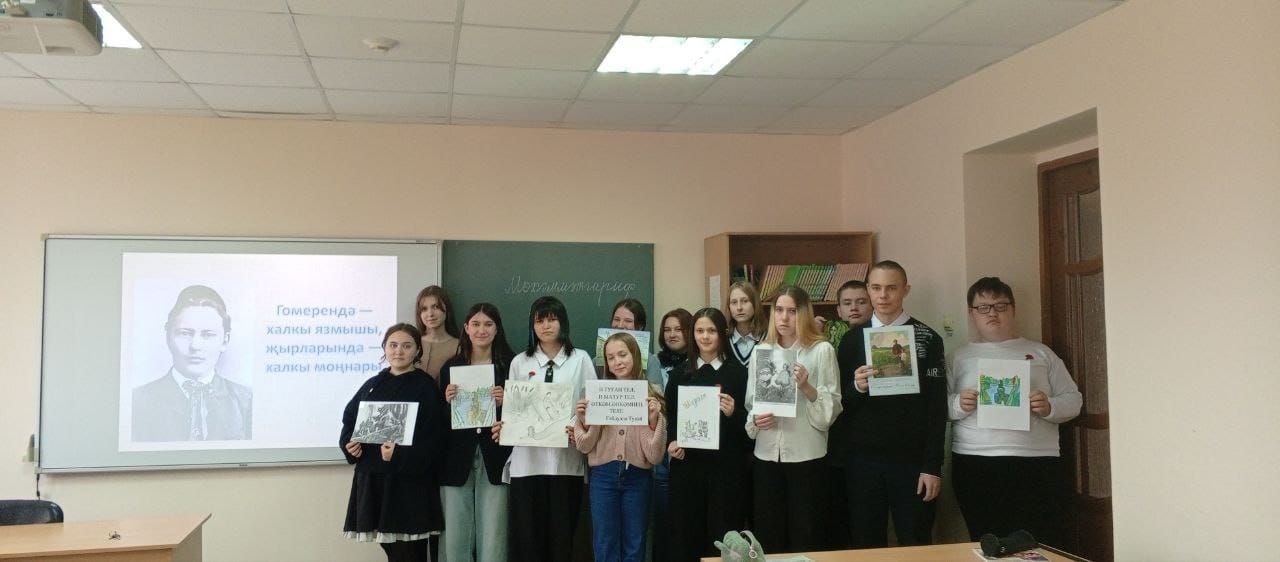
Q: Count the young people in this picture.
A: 13